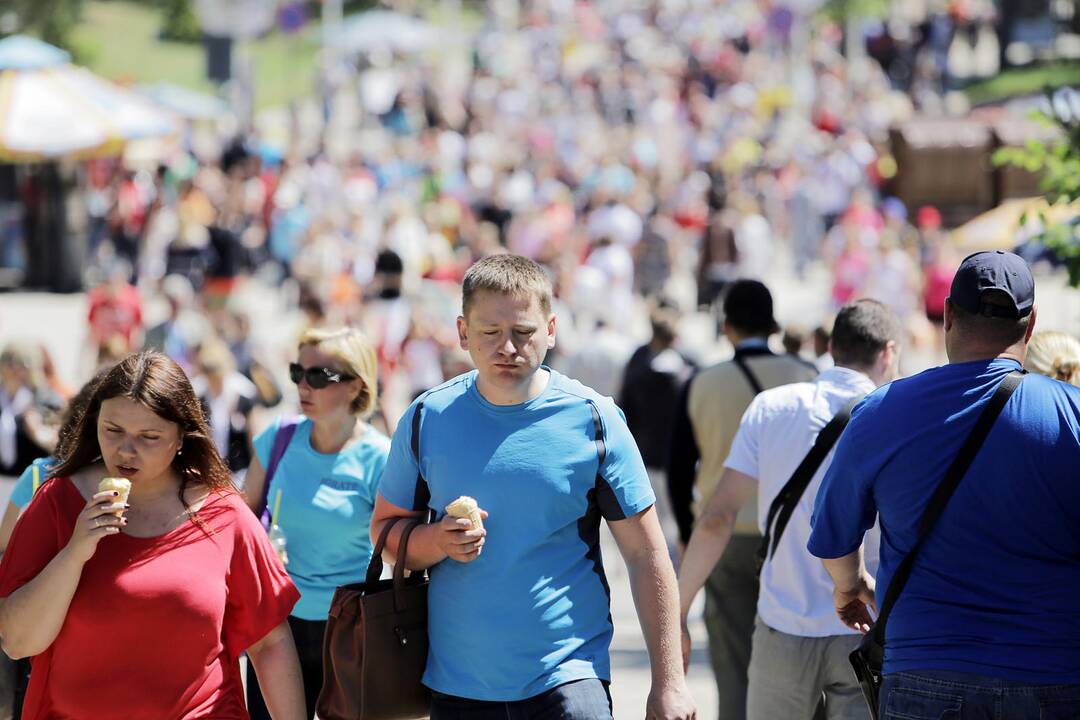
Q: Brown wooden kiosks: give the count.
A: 2